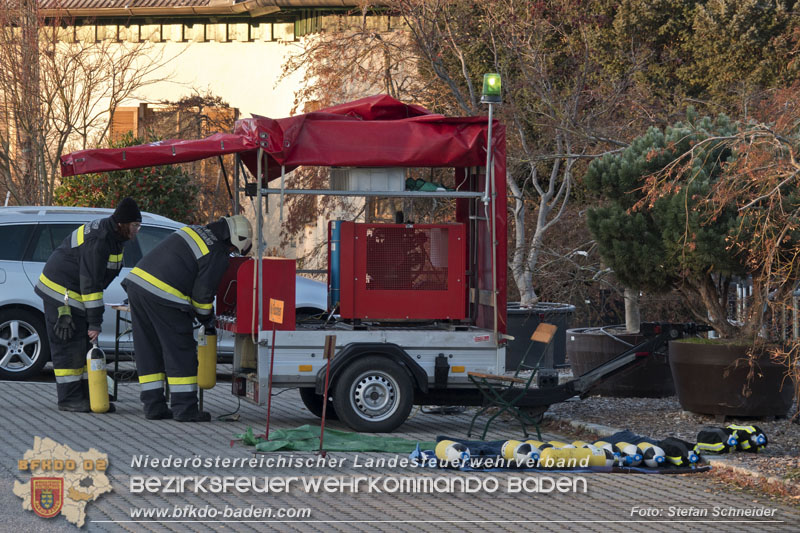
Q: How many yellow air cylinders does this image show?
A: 11